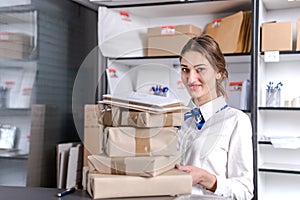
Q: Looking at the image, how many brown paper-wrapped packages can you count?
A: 4